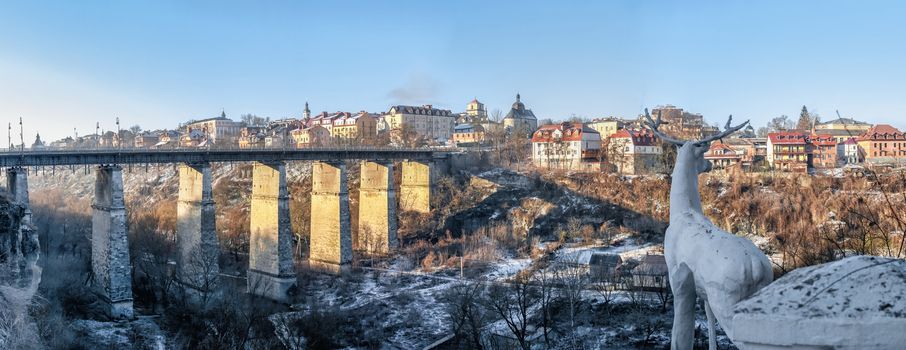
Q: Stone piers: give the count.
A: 7